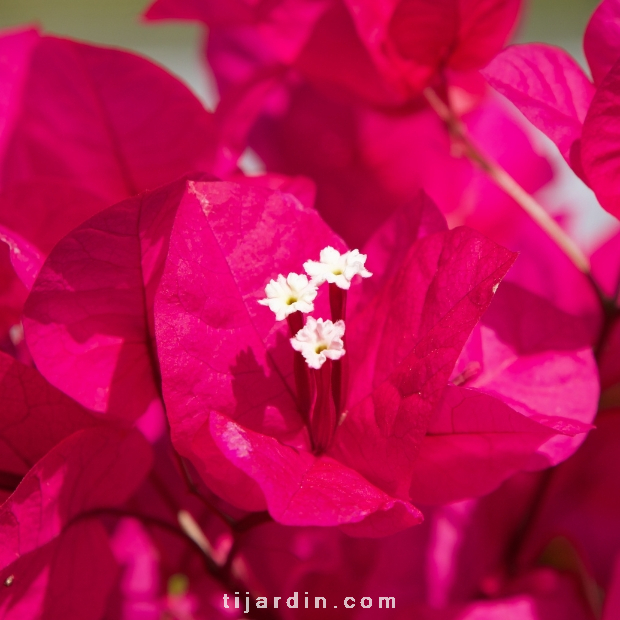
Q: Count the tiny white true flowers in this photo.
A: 3